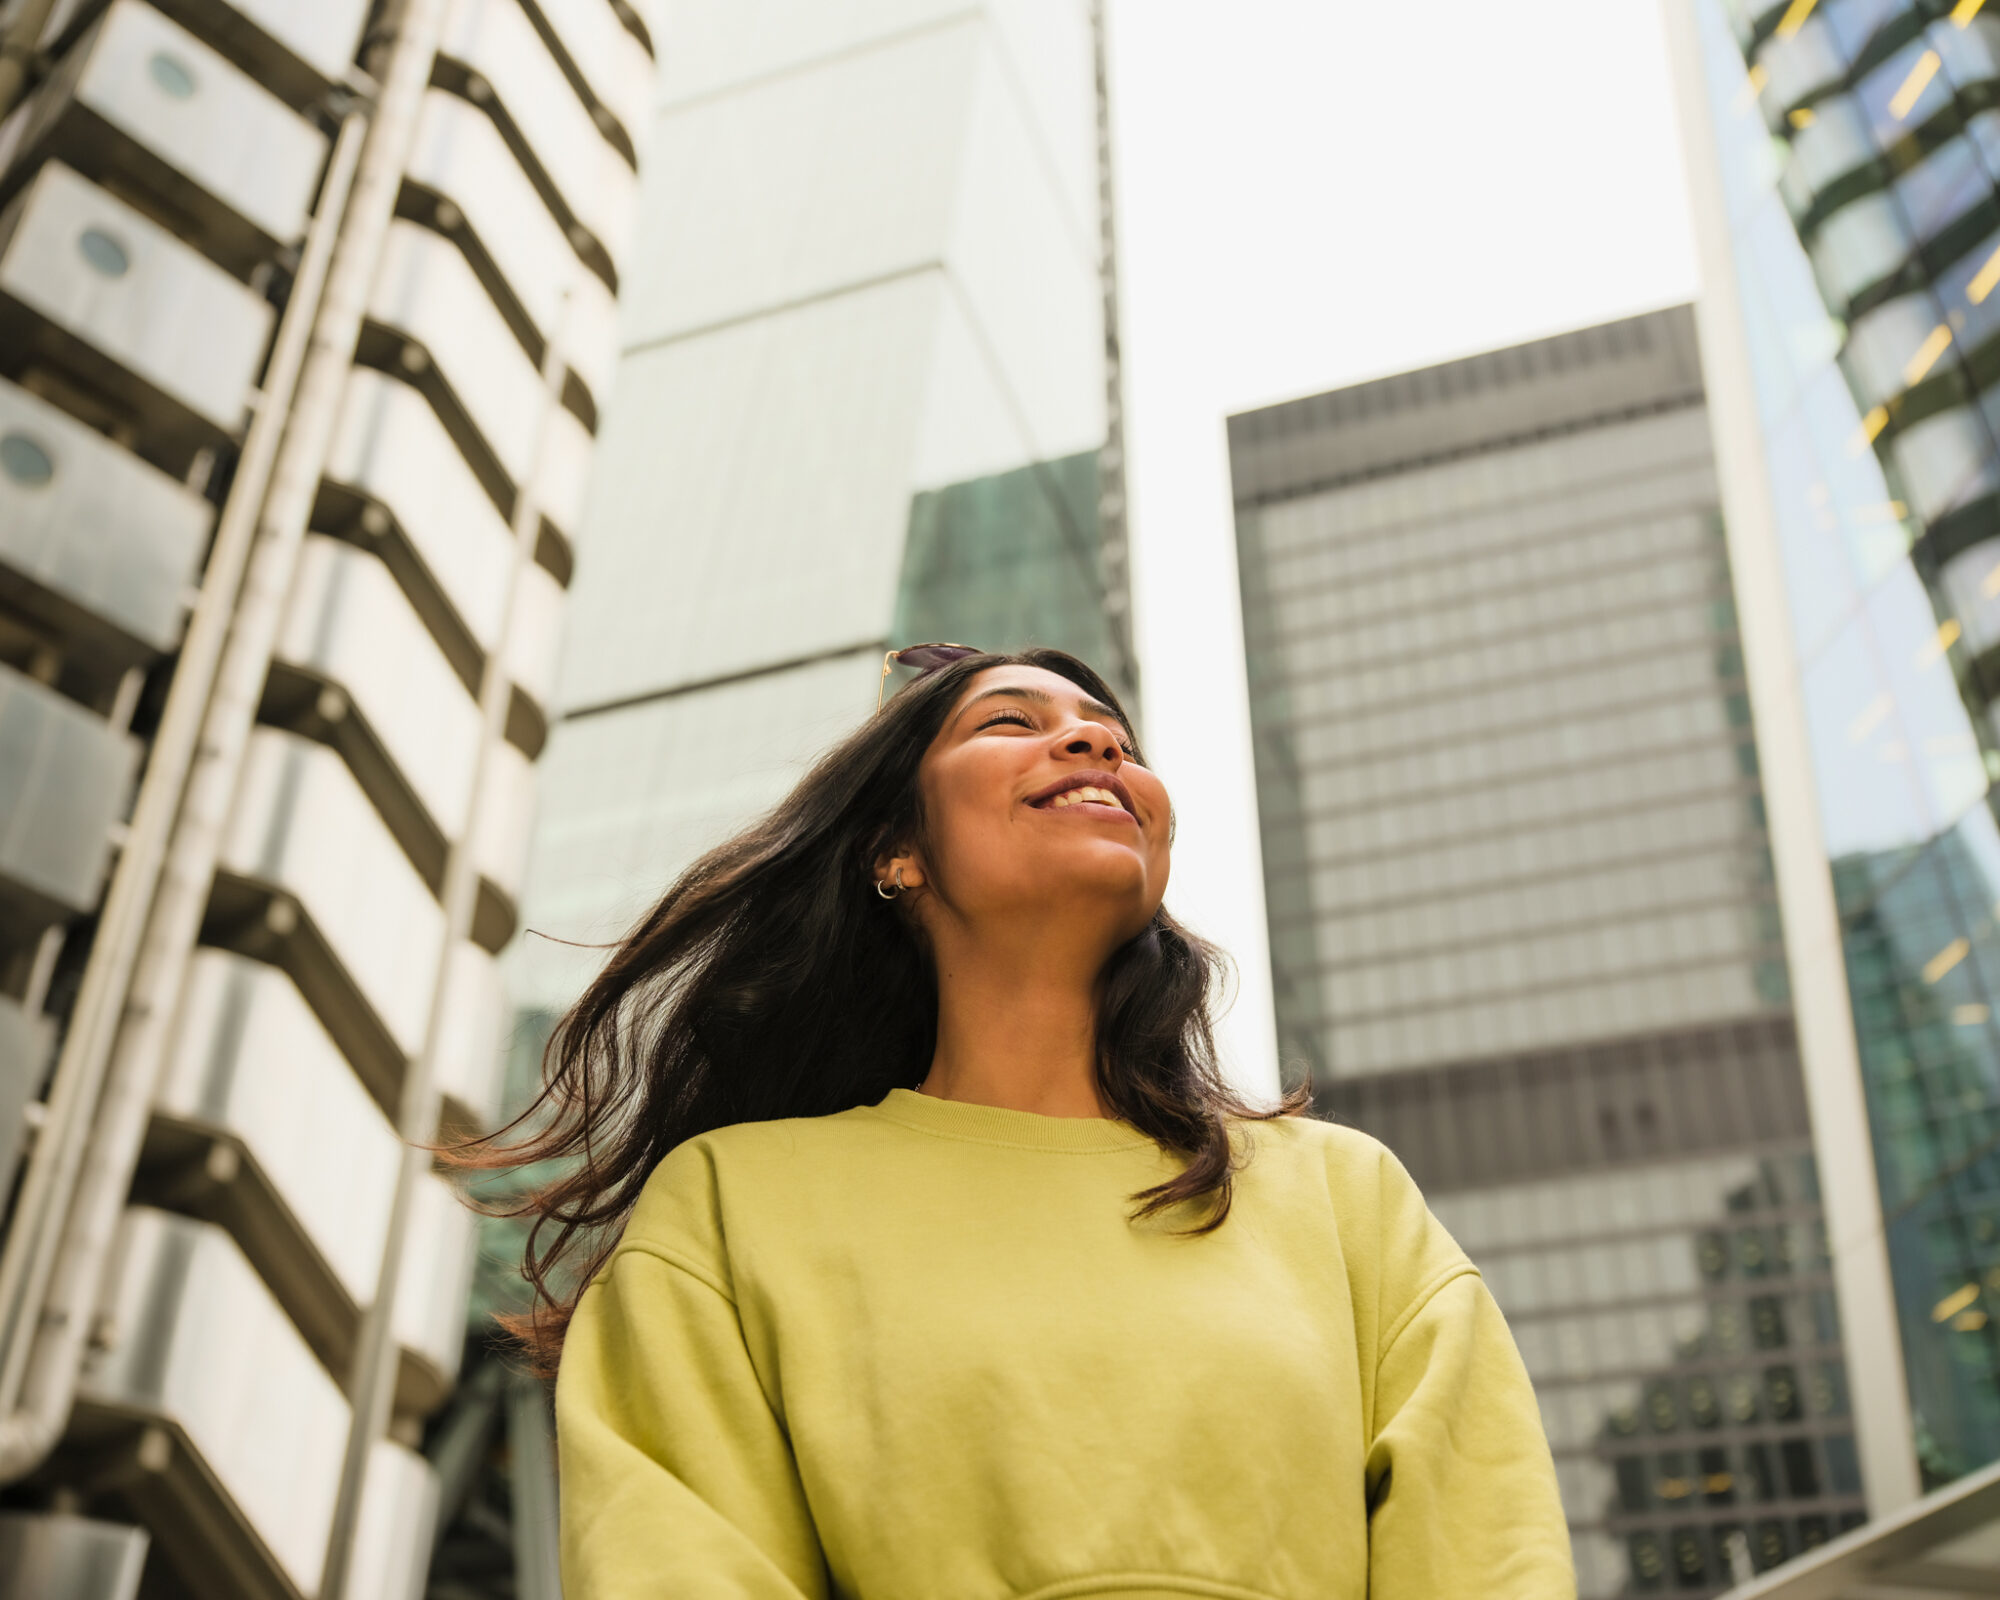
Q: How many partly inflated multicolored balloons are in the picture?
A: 0